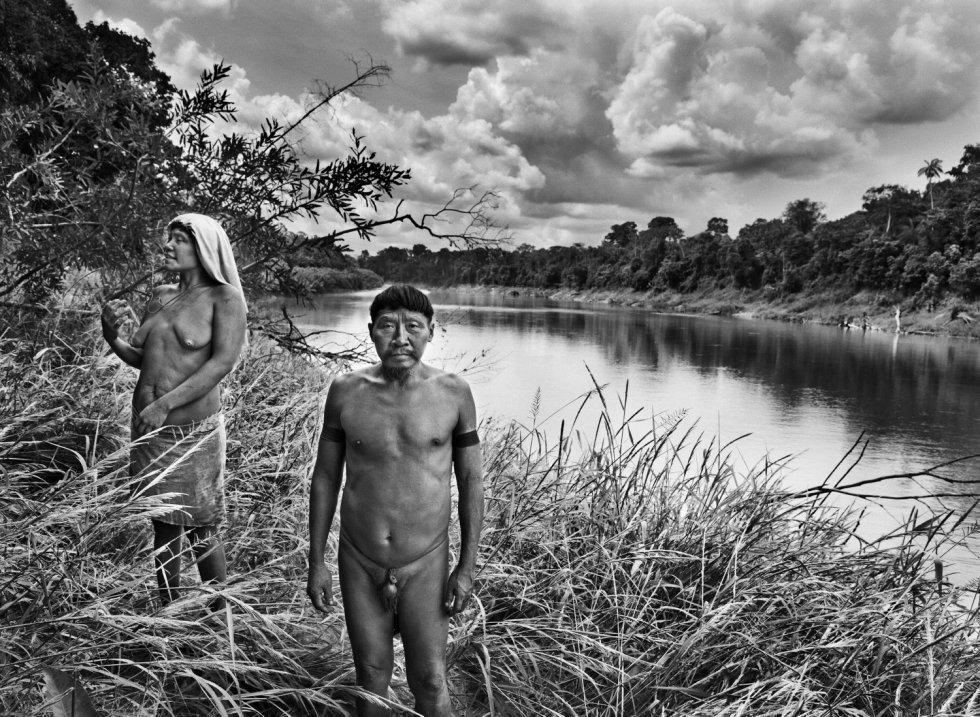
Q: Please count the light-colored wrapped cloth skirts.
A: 1